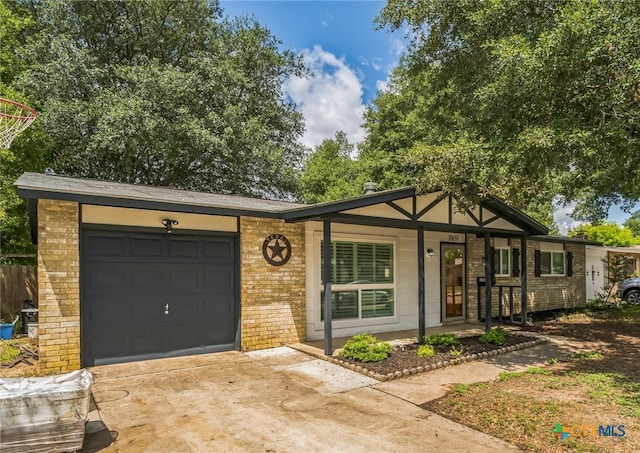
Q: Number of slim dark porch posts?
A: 4